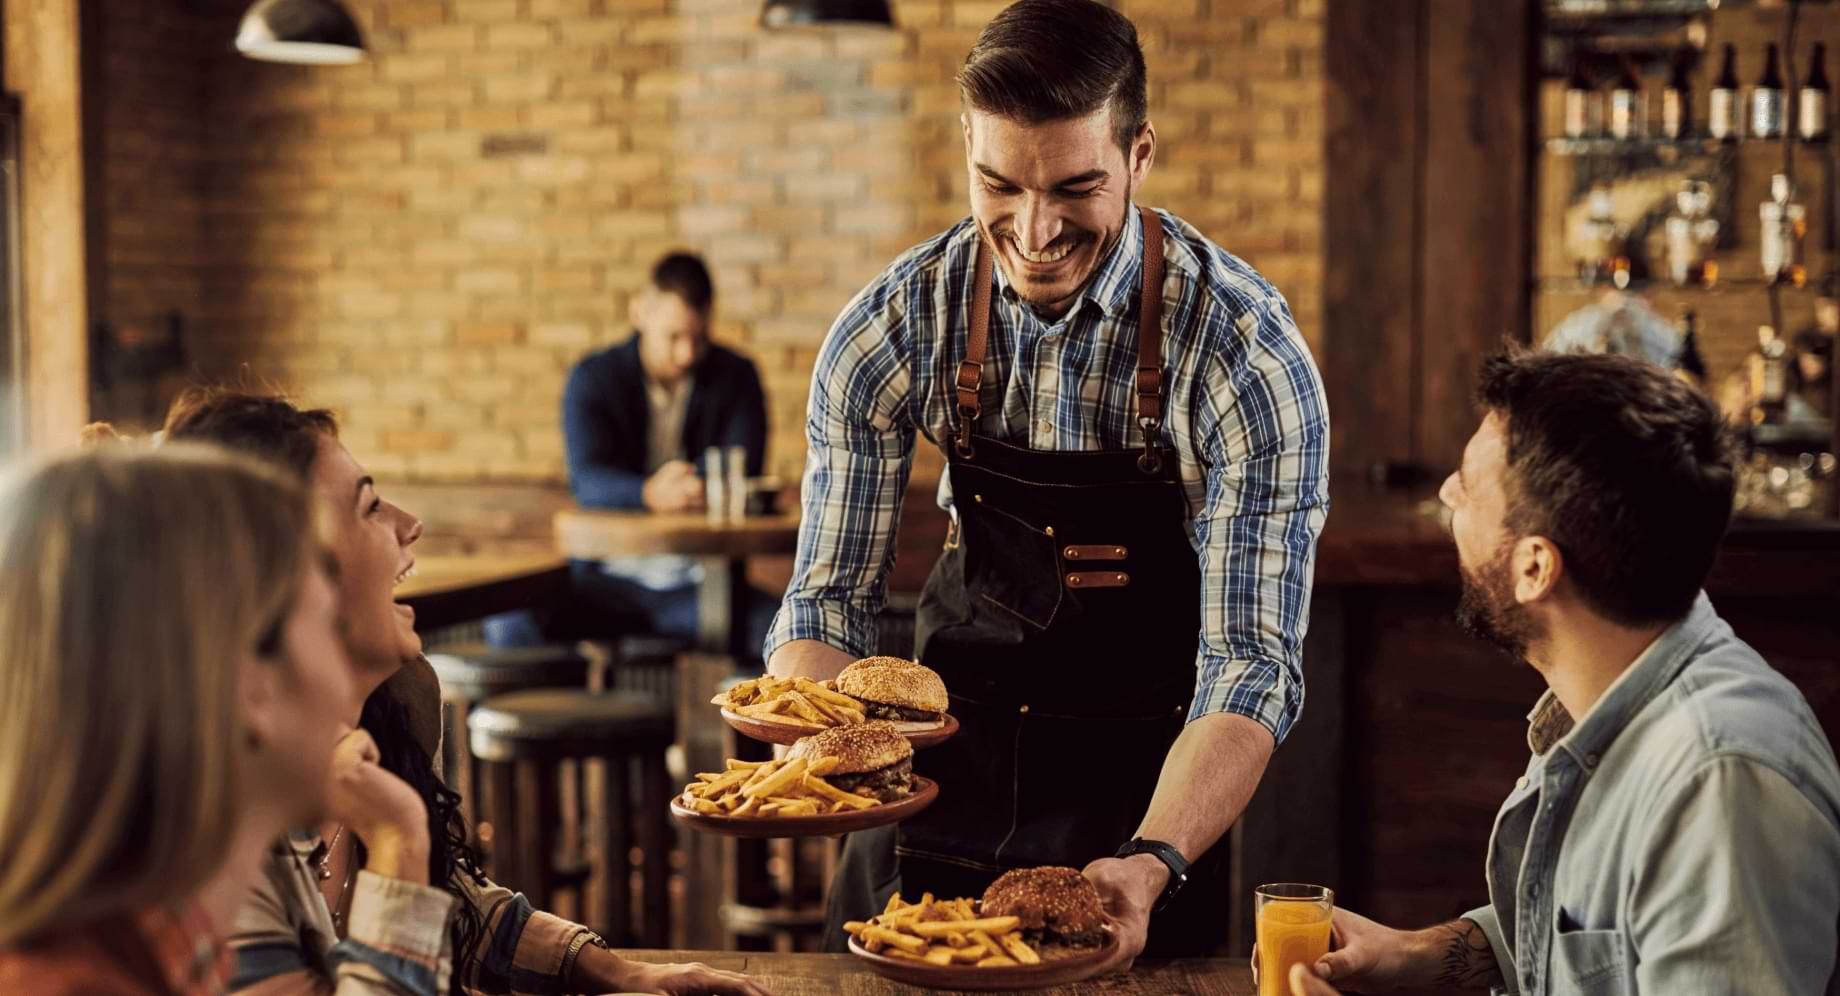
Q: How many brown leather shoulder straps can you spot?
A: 2